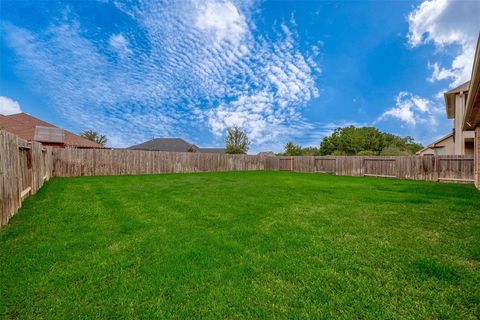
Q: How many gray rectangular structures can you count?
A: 1